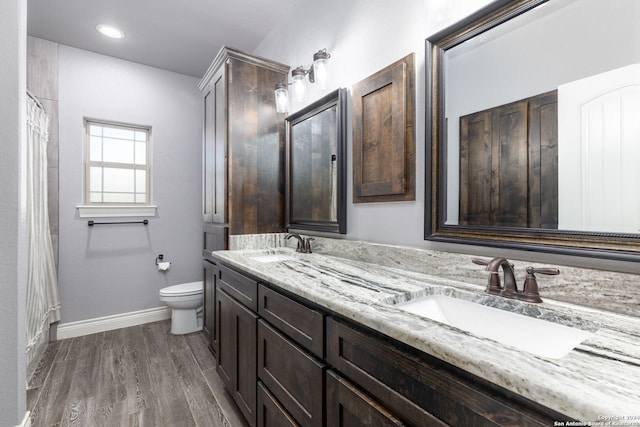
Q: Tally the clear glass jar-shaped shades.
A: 3